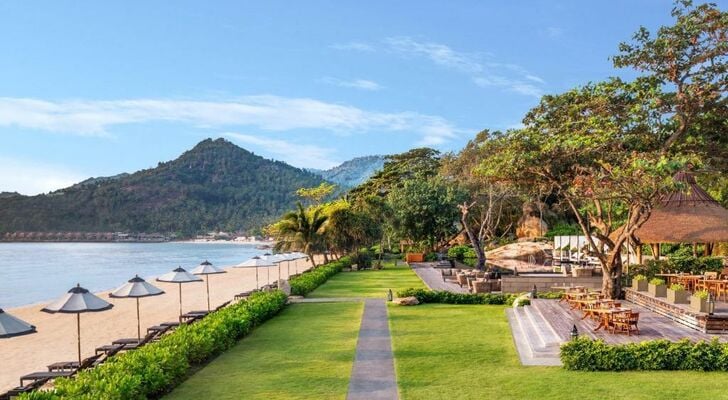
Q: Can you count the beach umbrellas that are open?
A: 10